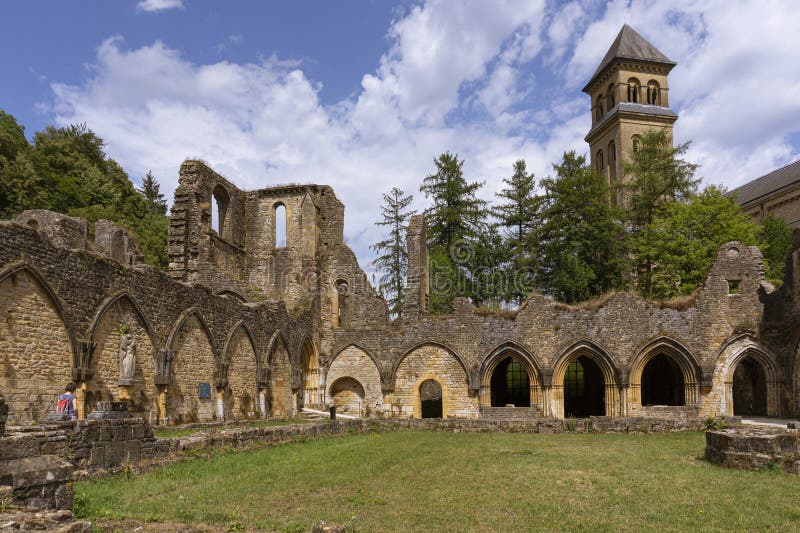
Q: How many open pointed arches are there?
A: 4